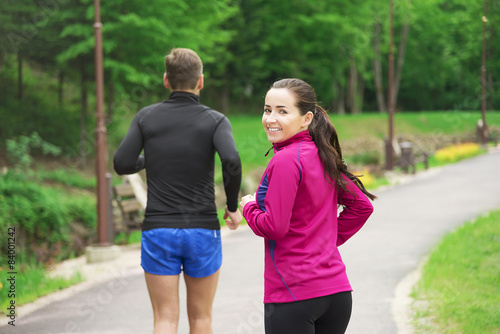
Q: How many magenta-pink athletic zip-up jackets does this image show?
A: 1